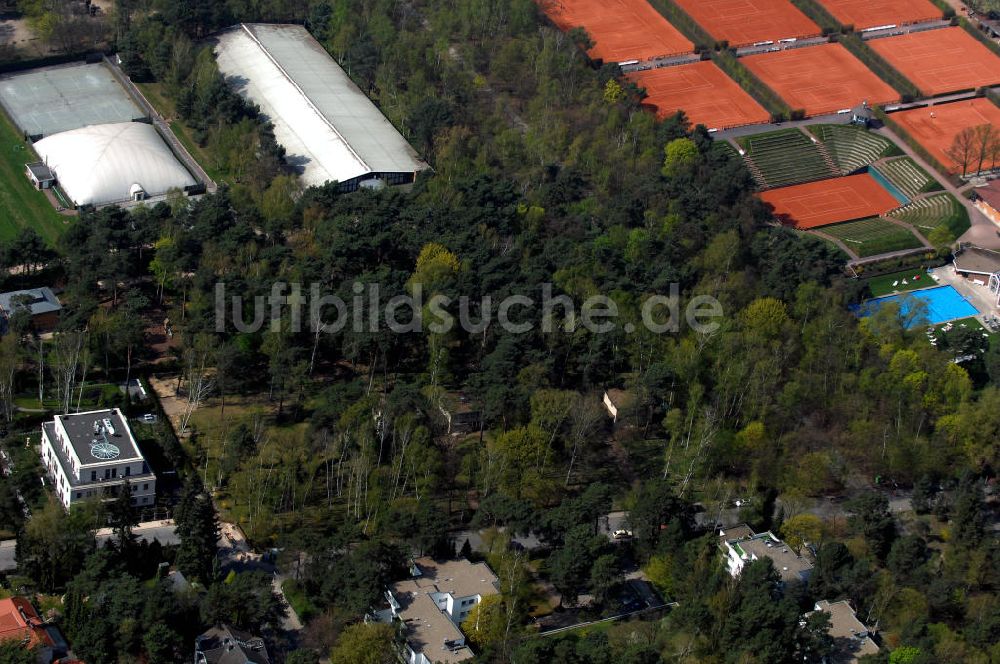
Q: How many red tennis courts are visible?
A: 8